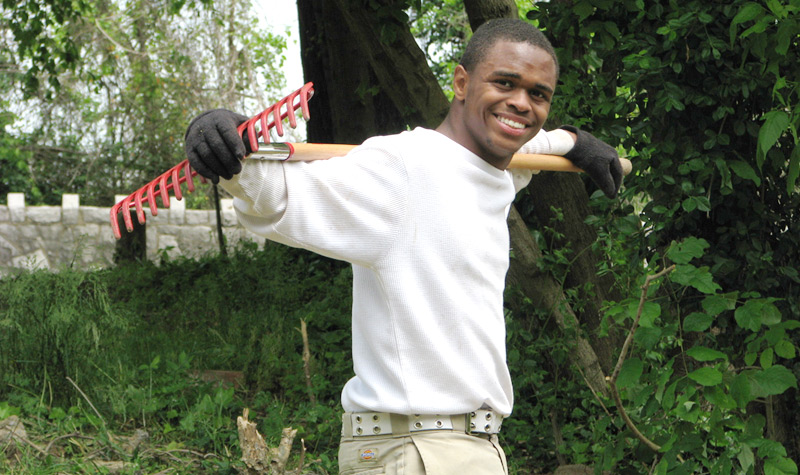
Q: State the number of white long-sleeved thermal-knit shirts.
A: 1